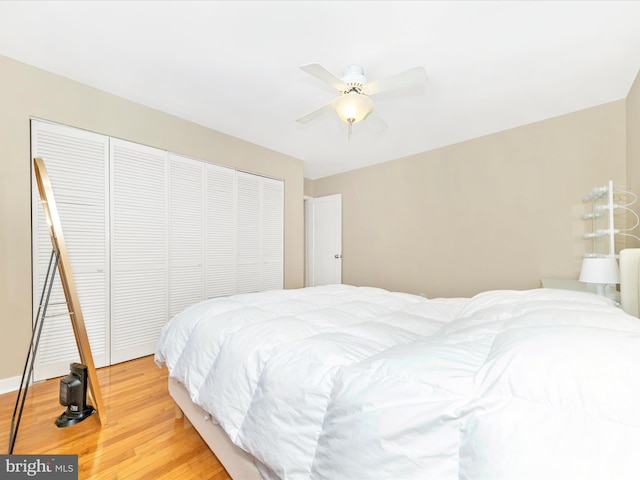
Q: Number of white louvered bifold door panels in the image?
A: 6